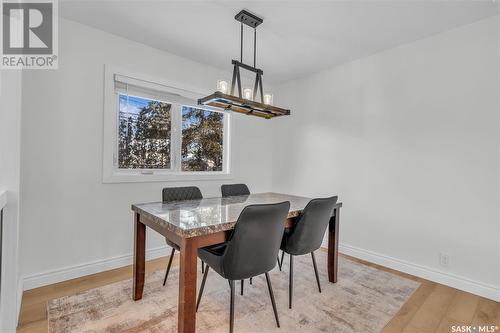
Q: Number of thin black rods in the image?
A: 2